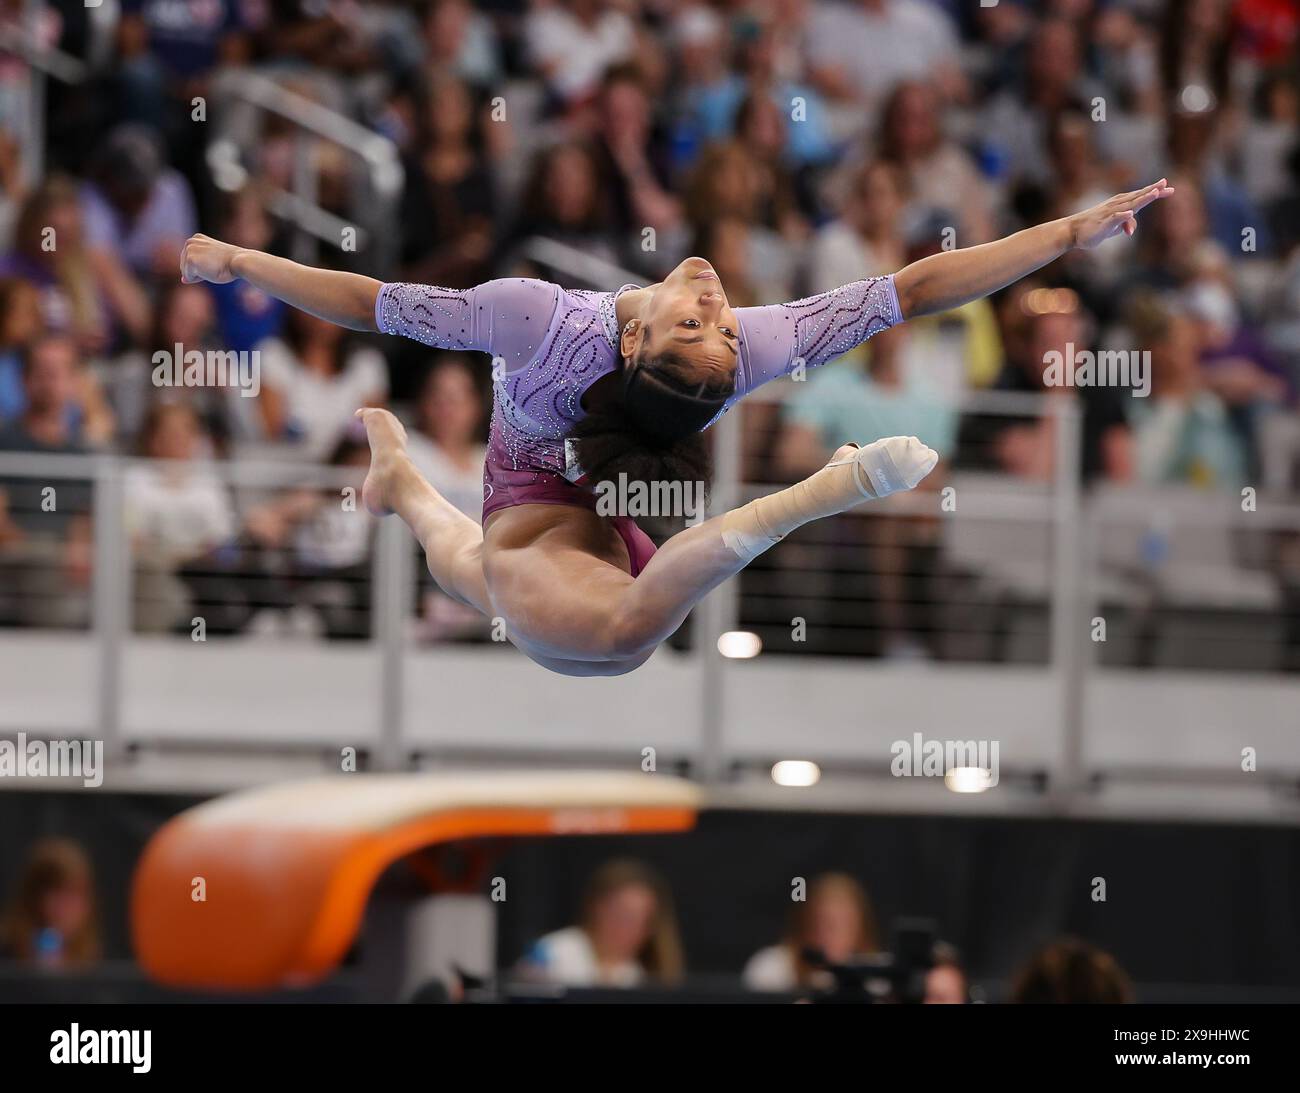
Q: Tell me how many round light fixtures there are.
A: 3